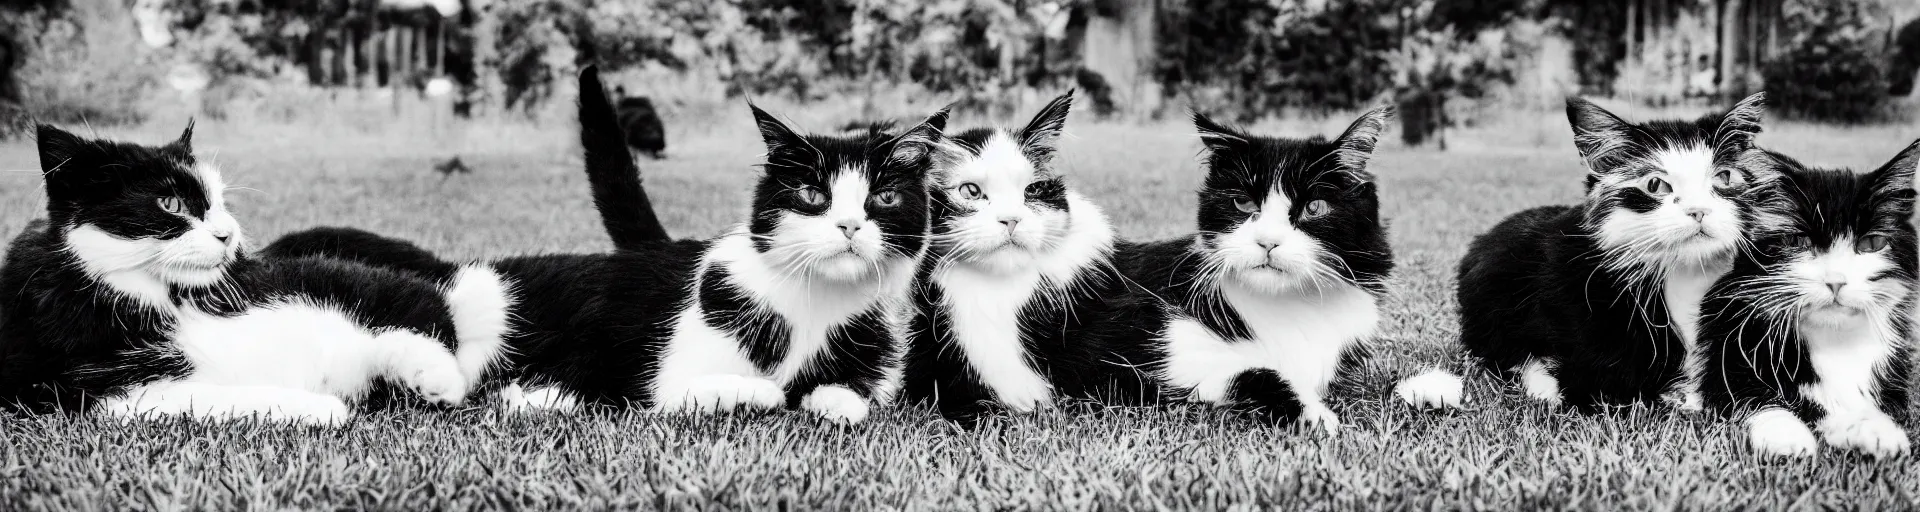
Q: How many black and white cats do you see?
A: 6